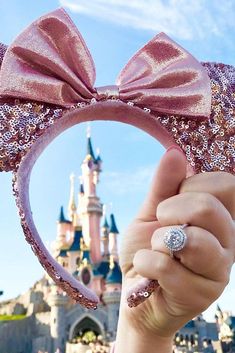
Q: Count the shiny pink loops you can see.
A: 2